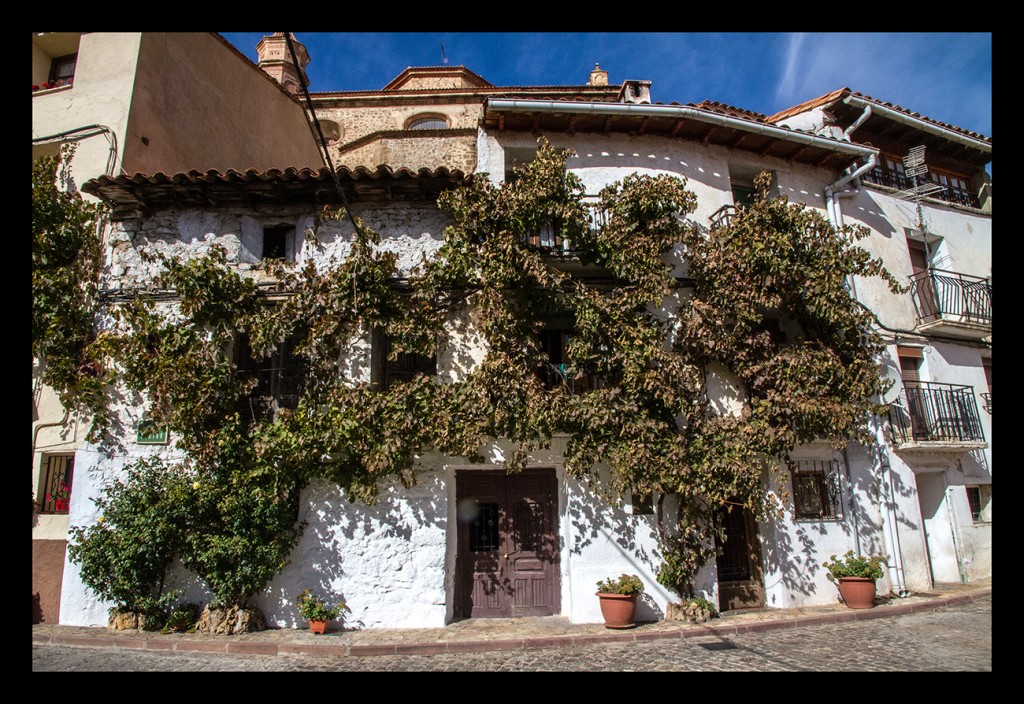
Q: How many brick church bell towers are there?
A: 1